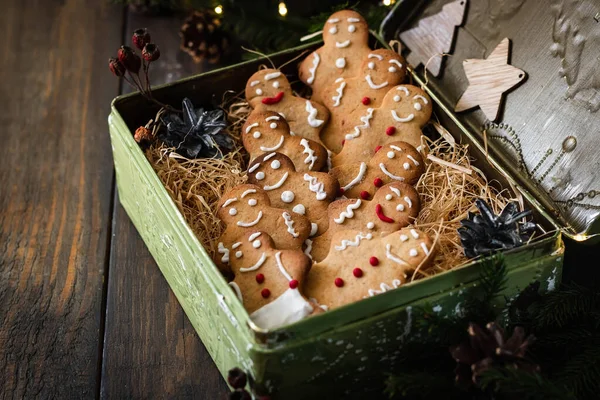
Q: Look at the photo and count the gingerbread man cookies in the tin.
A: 11